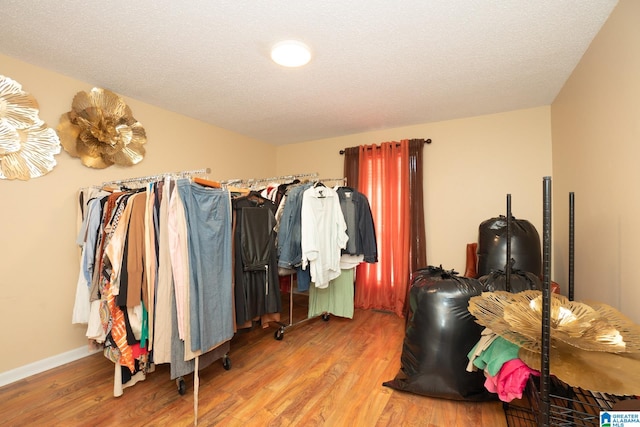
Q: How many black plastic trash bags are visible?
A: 3